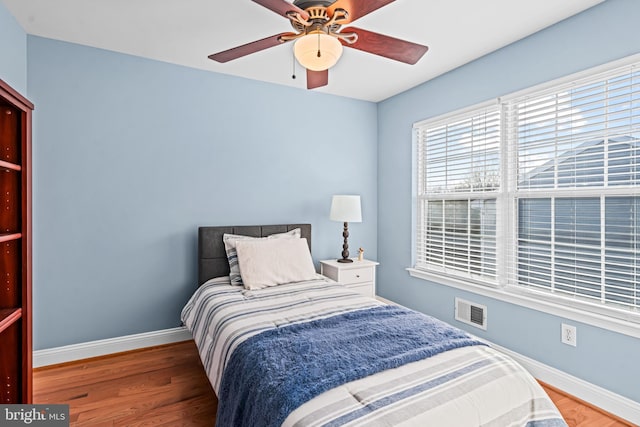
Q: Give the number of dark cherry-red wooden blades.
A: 5